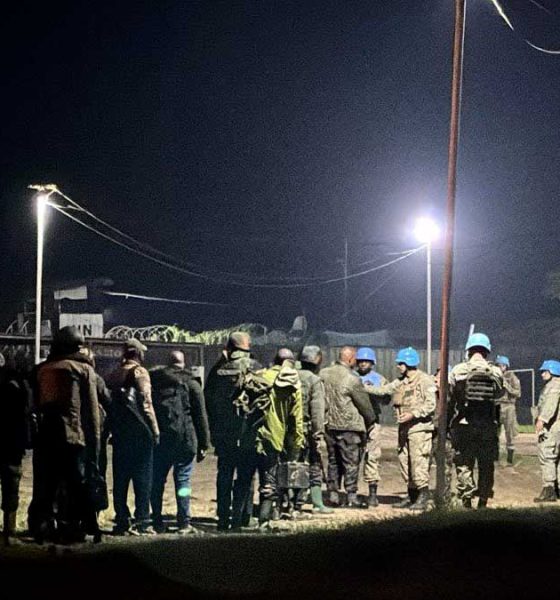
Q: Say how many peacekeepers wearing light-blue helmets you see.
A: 5